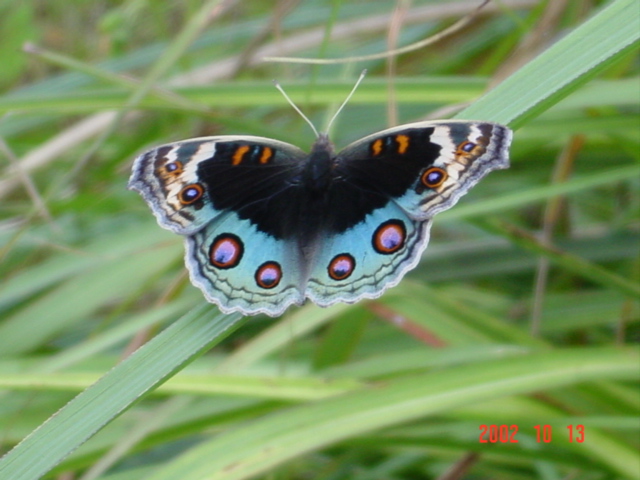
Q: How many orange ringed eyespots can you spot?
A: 8